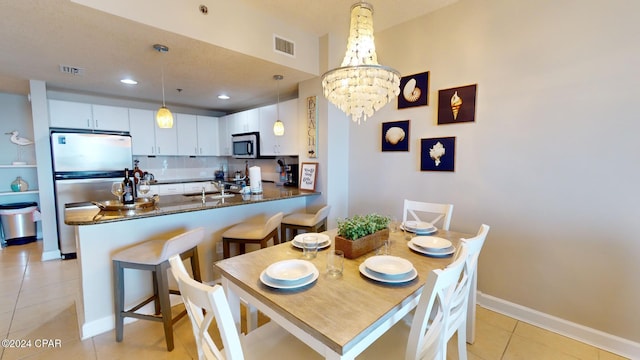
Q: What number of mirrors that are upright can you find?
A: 0